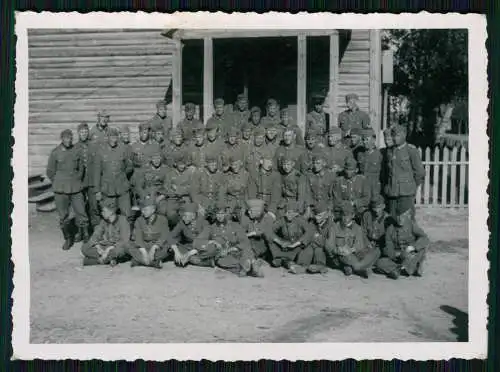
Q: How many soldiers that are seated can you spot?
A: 10